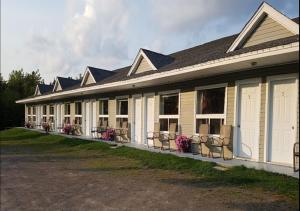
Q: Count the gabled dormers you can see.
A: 5